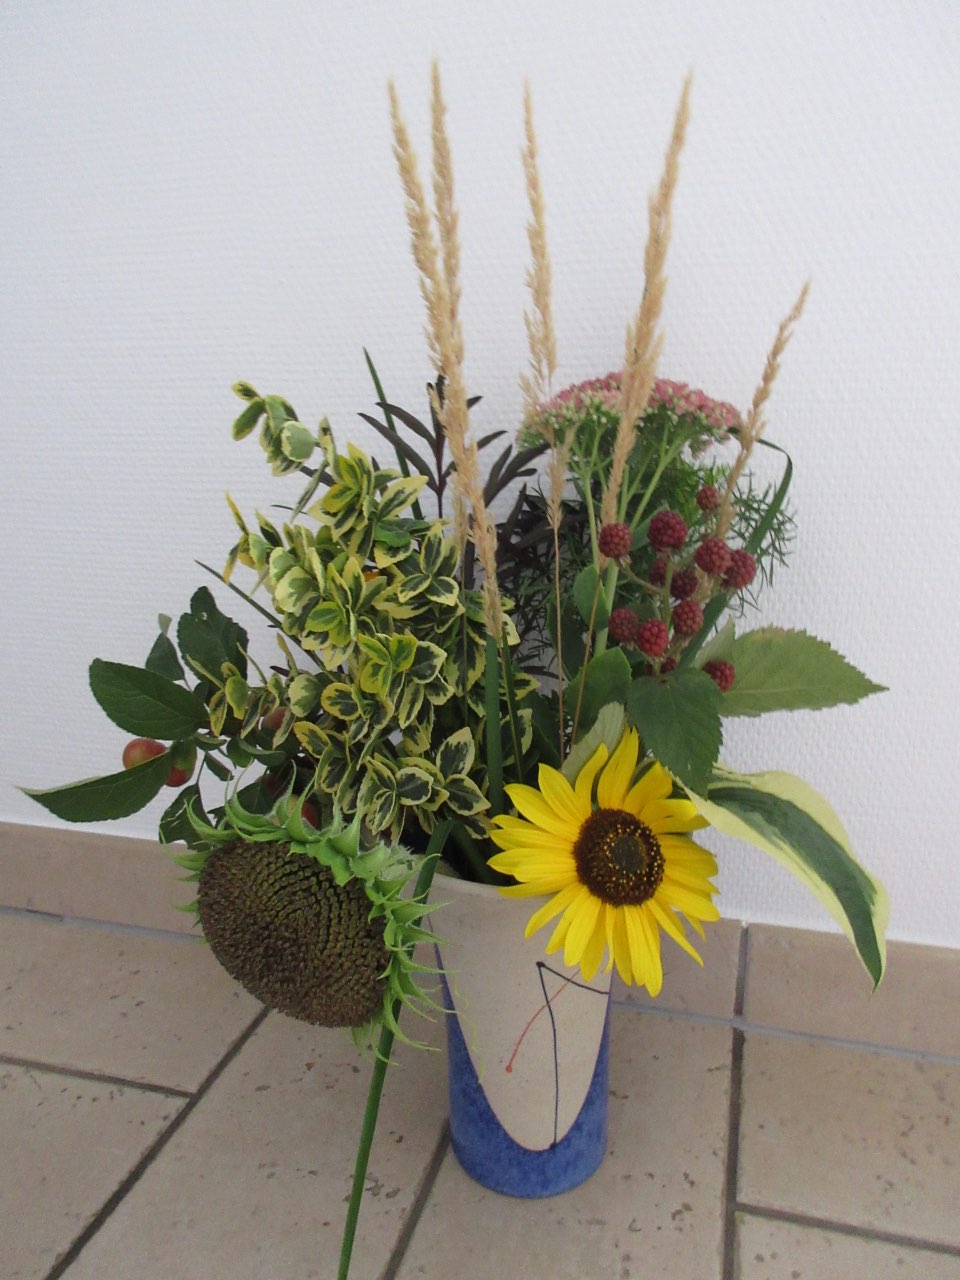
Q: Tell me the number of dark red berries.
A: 12